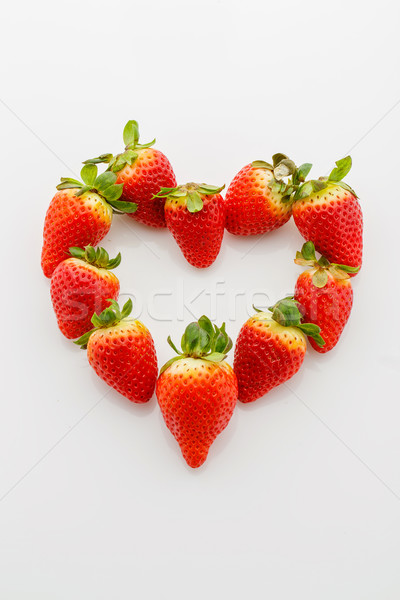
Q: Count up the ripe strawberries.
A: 10